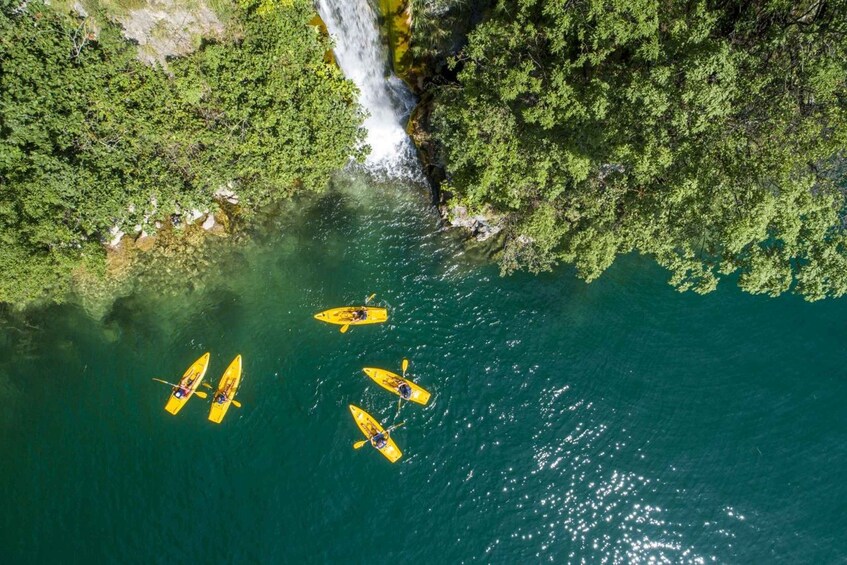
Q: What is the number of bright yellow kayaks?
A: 5